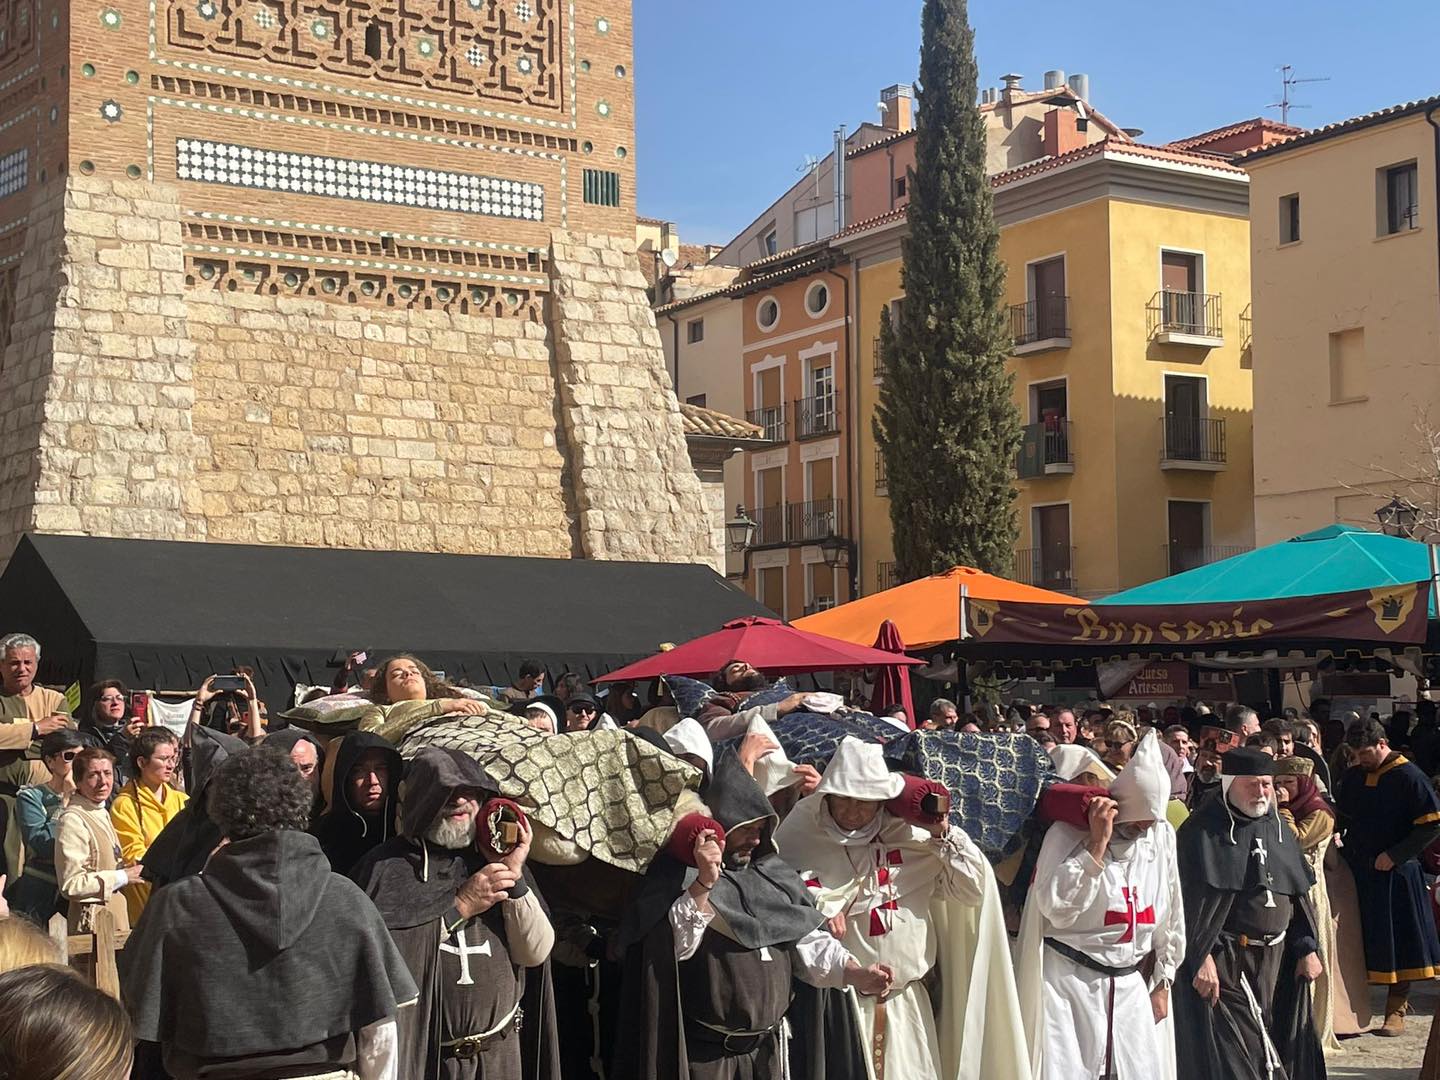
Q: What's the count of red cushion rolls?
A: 4